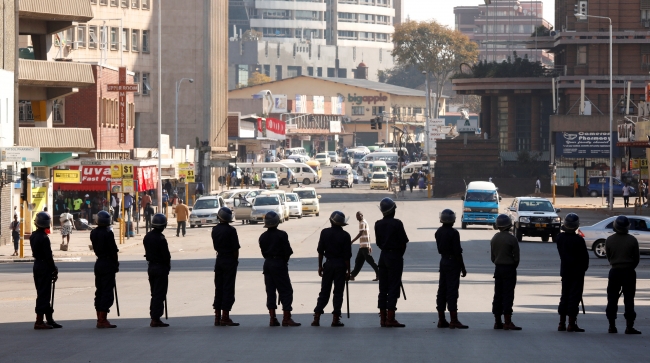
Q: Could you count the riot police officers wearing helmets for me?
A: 11